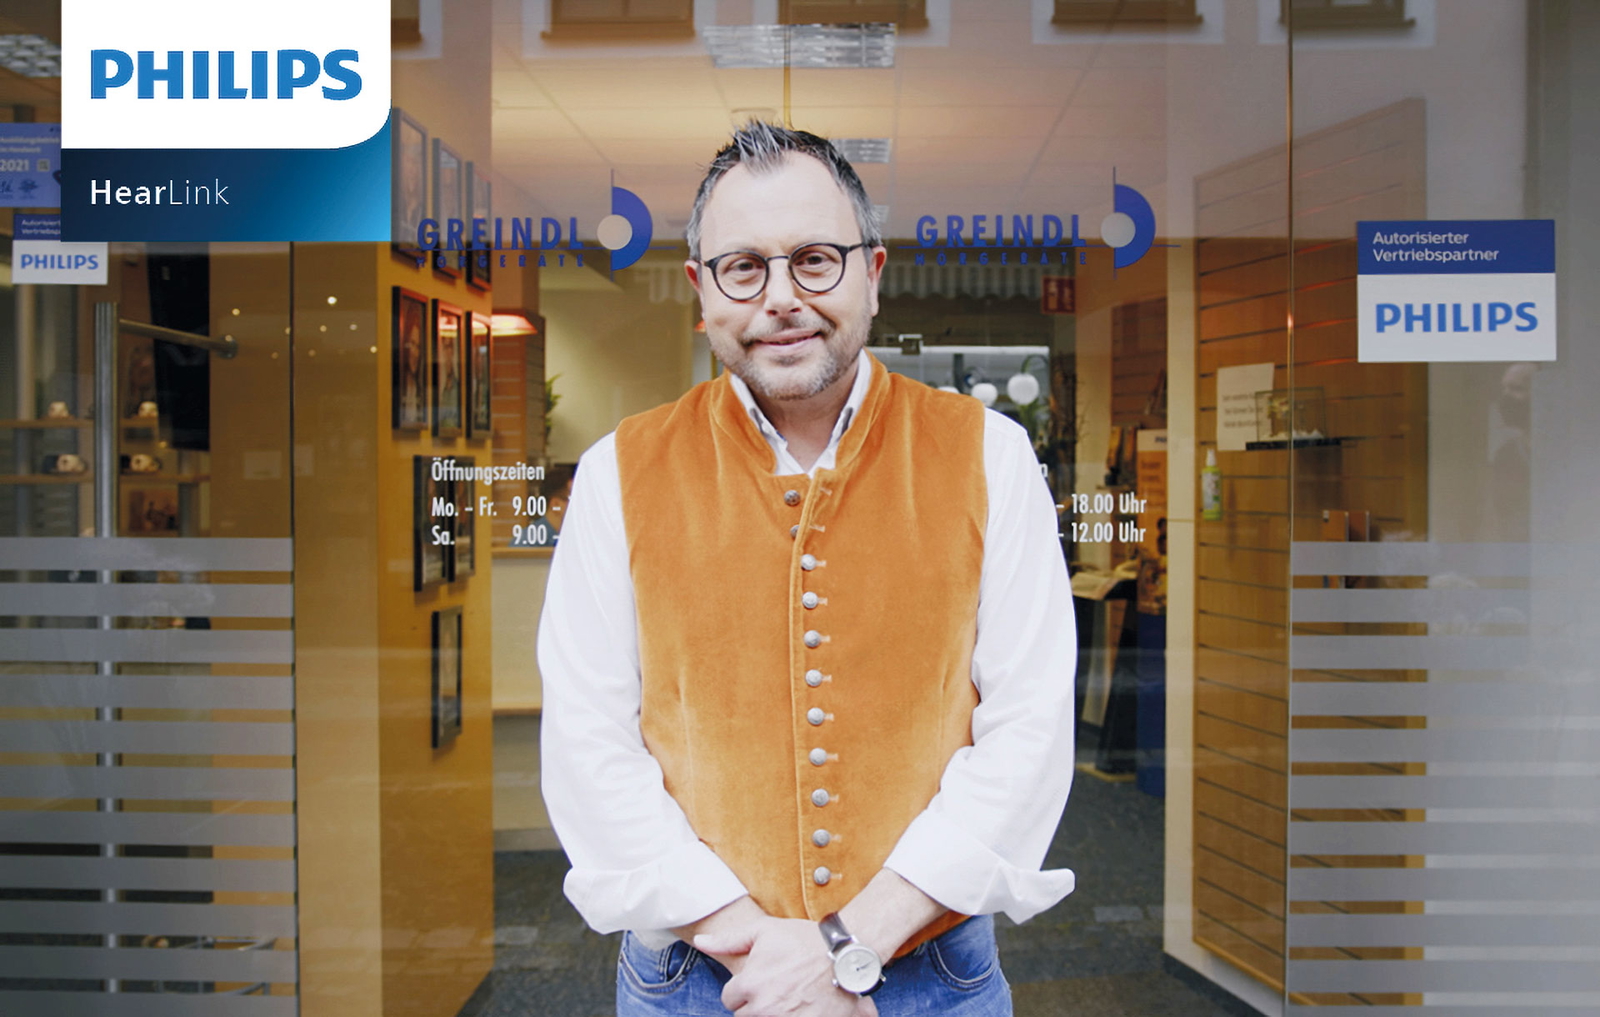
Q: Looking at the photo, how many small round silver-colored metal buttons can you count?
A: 11